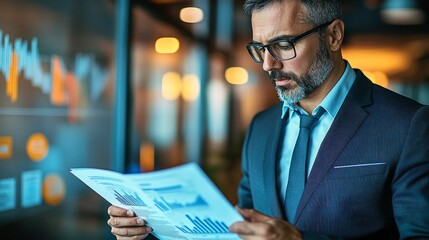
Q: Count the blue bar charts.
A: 3